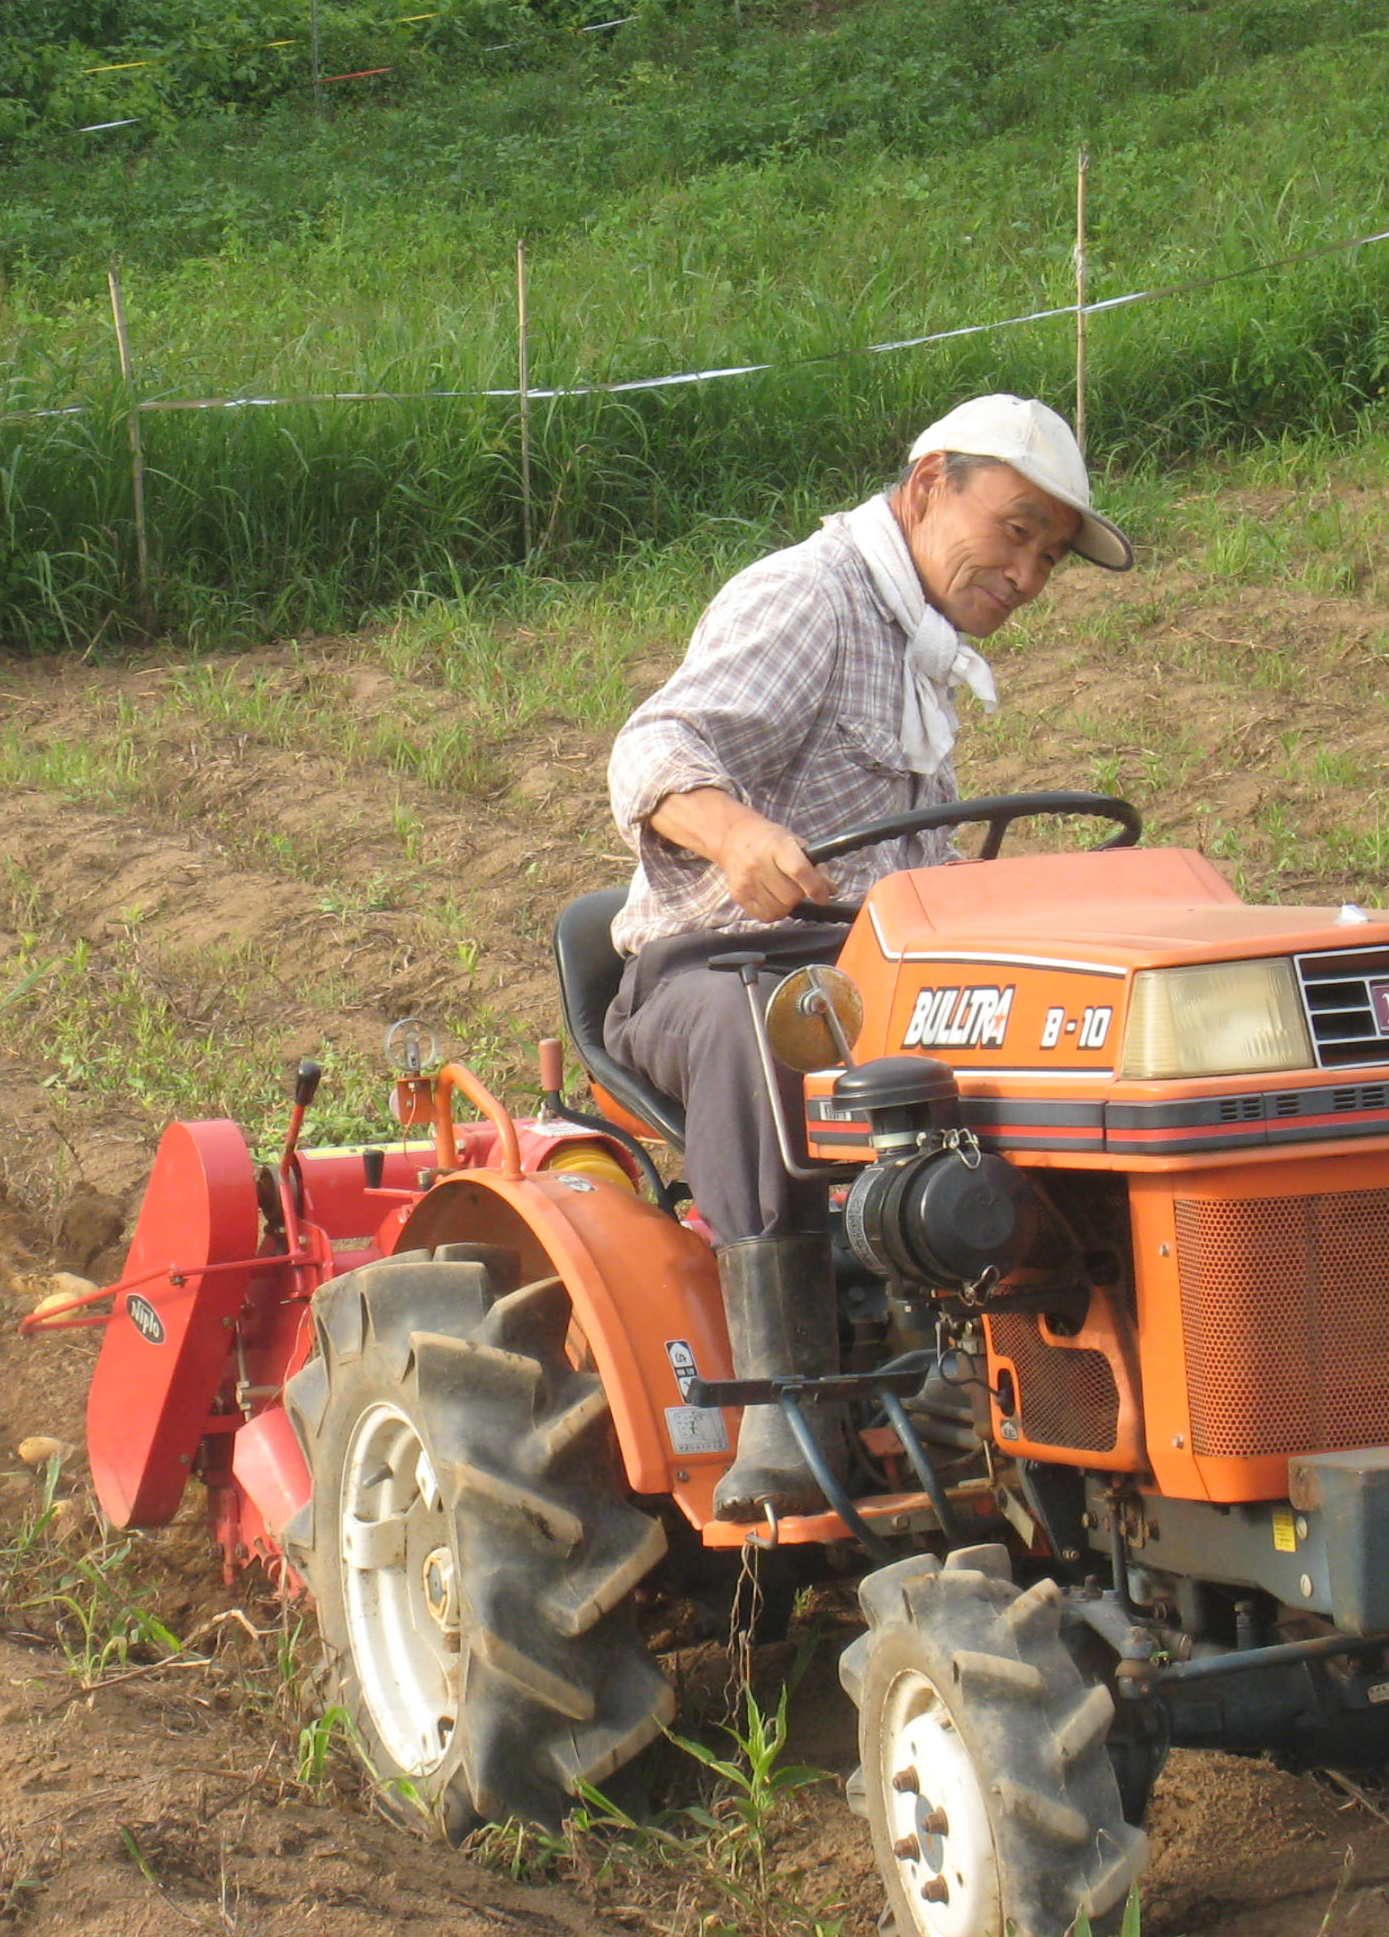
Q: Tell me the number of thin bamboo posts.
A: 3